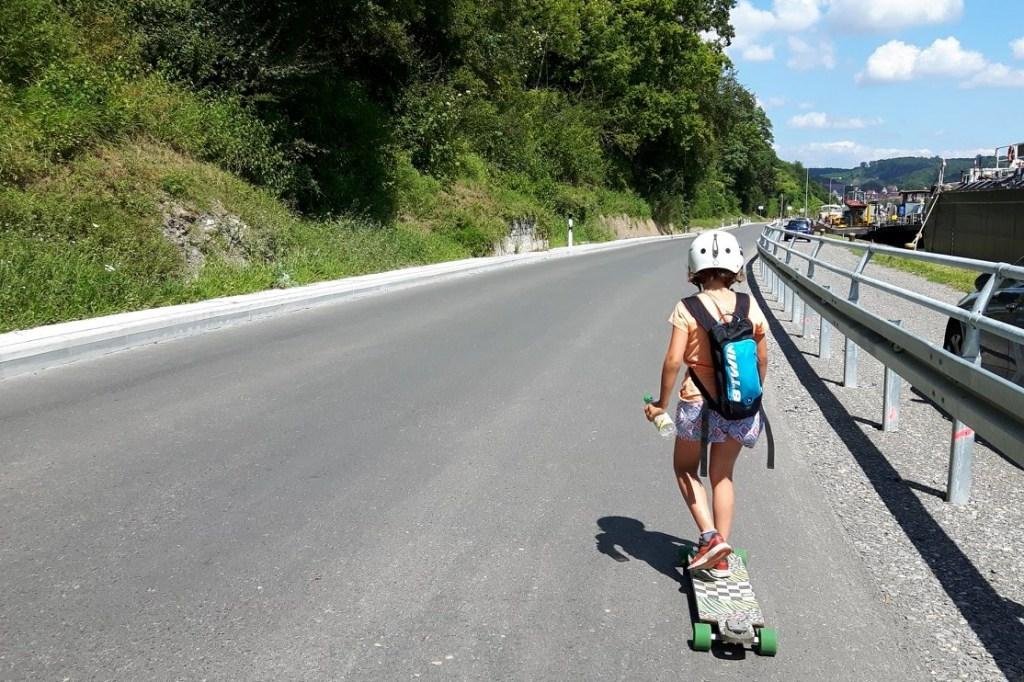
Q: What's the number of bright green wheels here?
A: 4